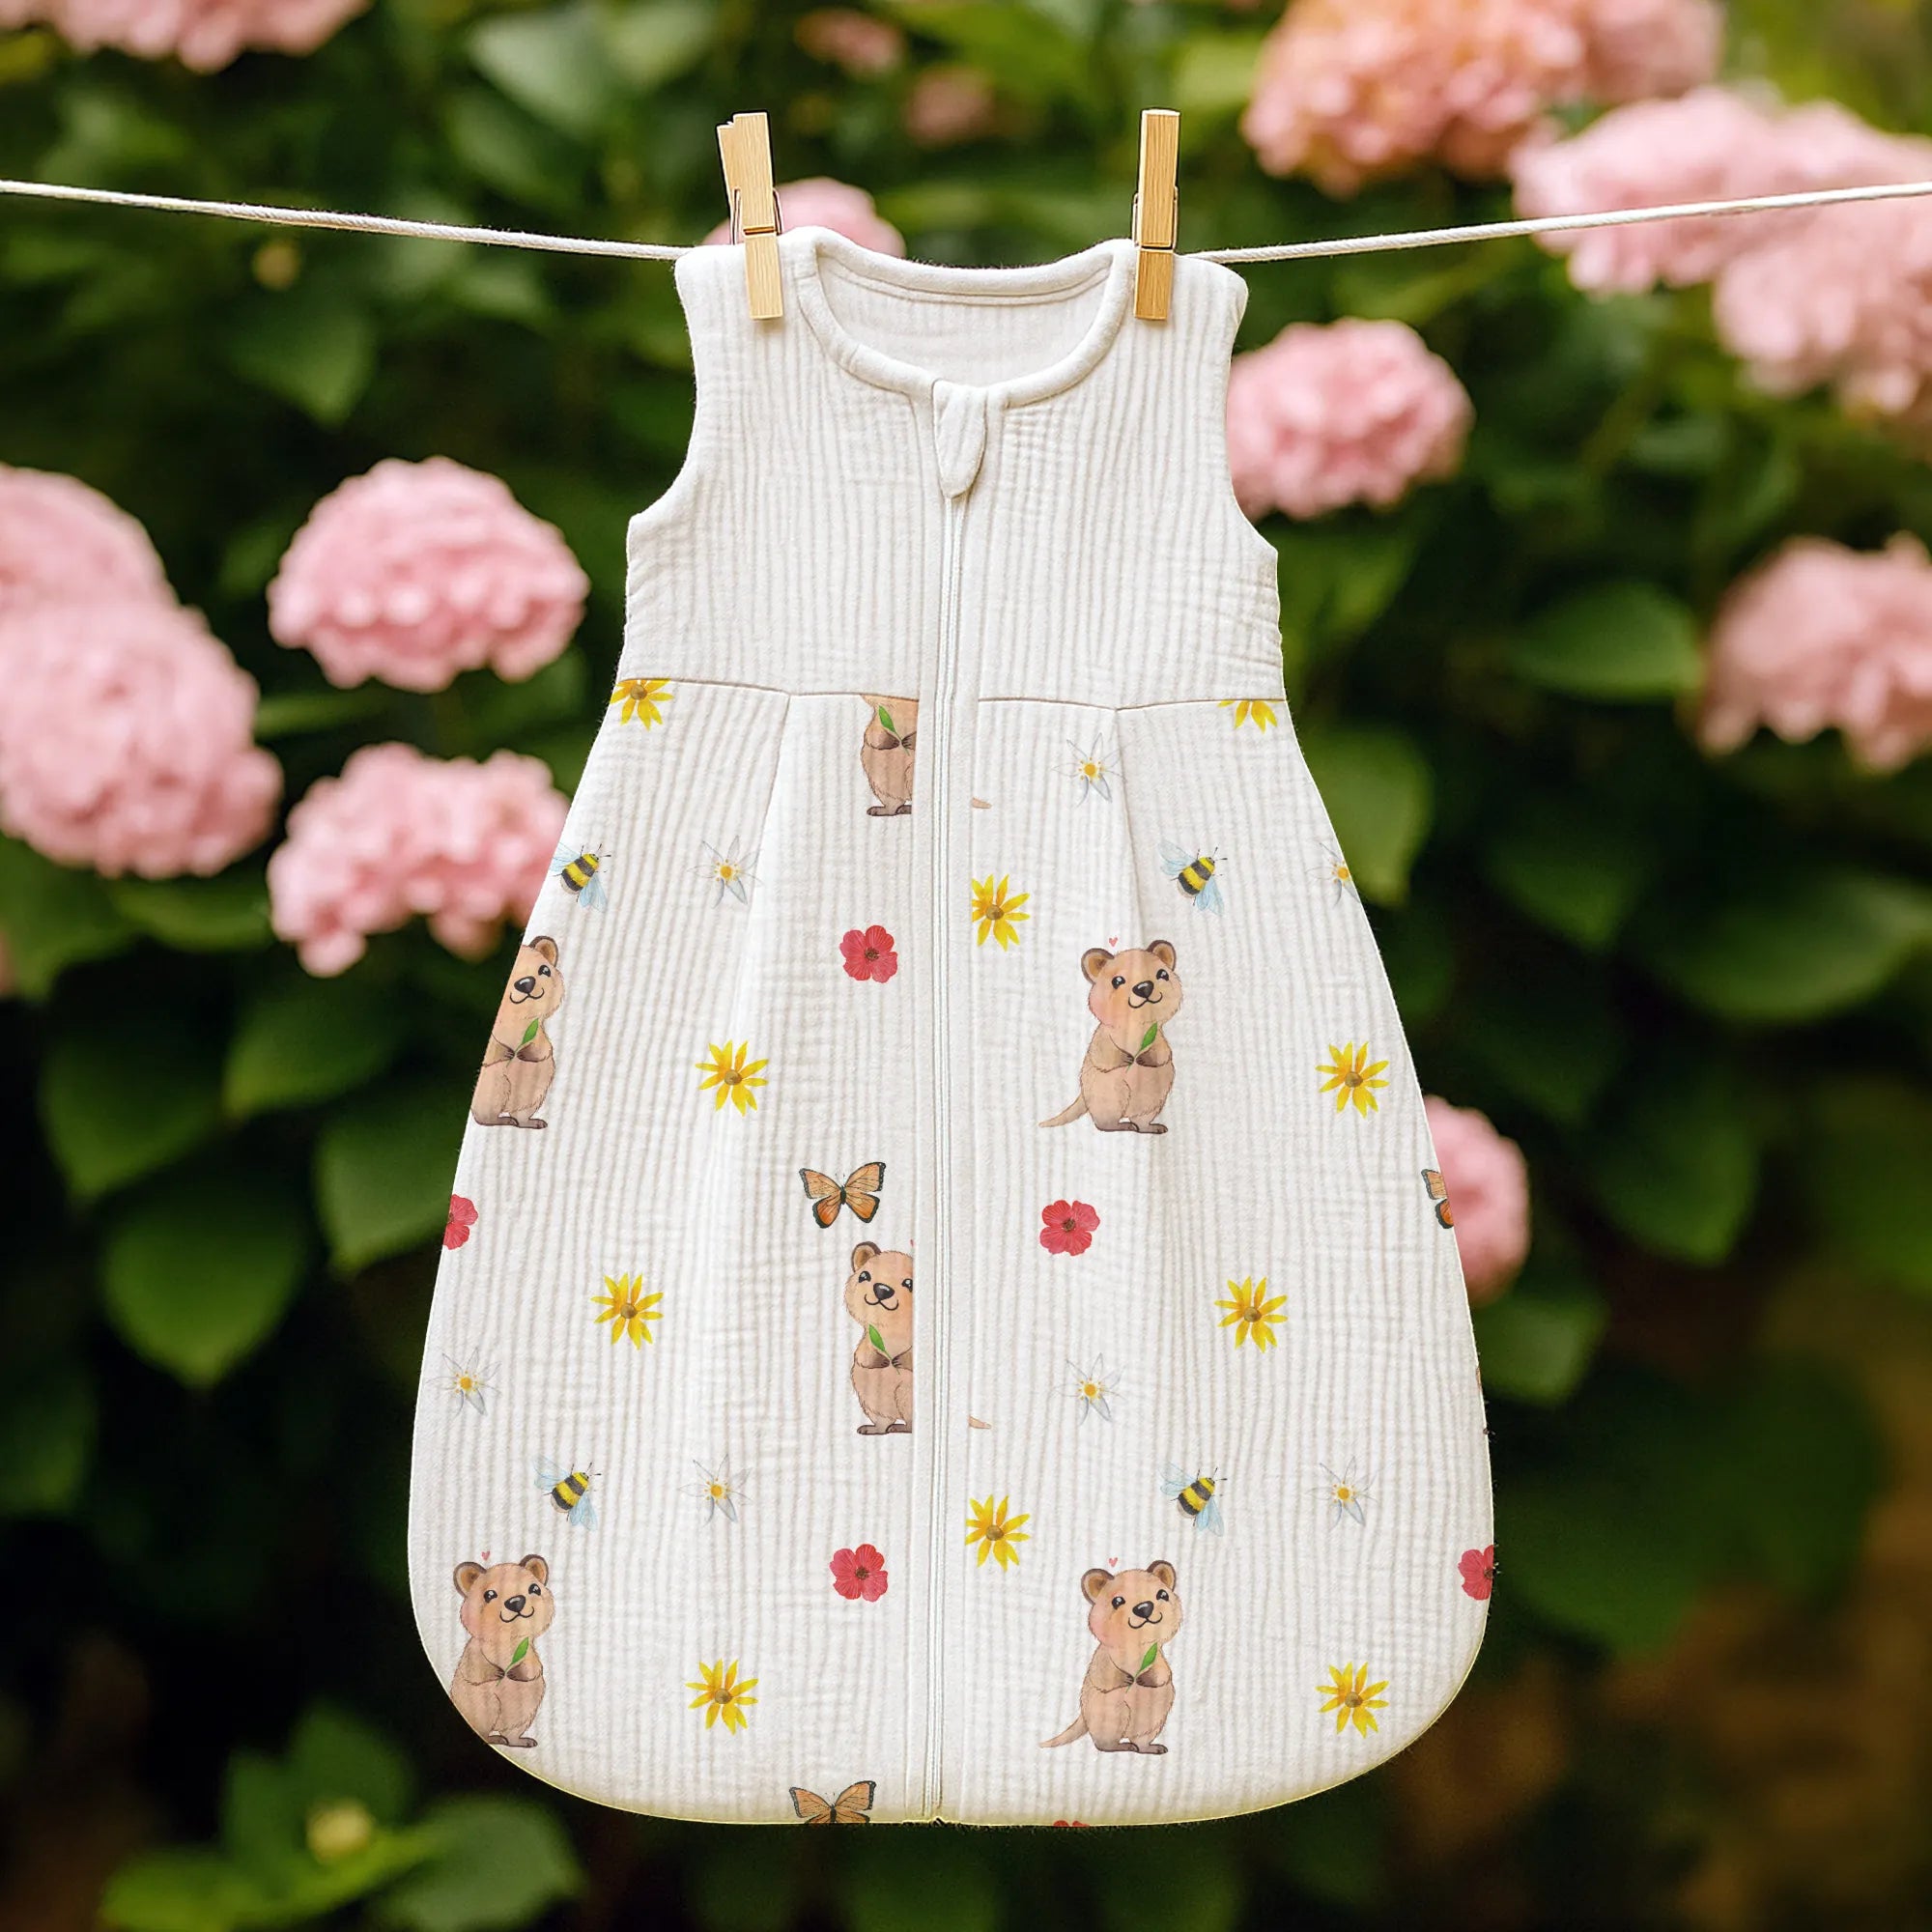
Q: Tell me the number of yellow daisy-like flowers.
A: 10